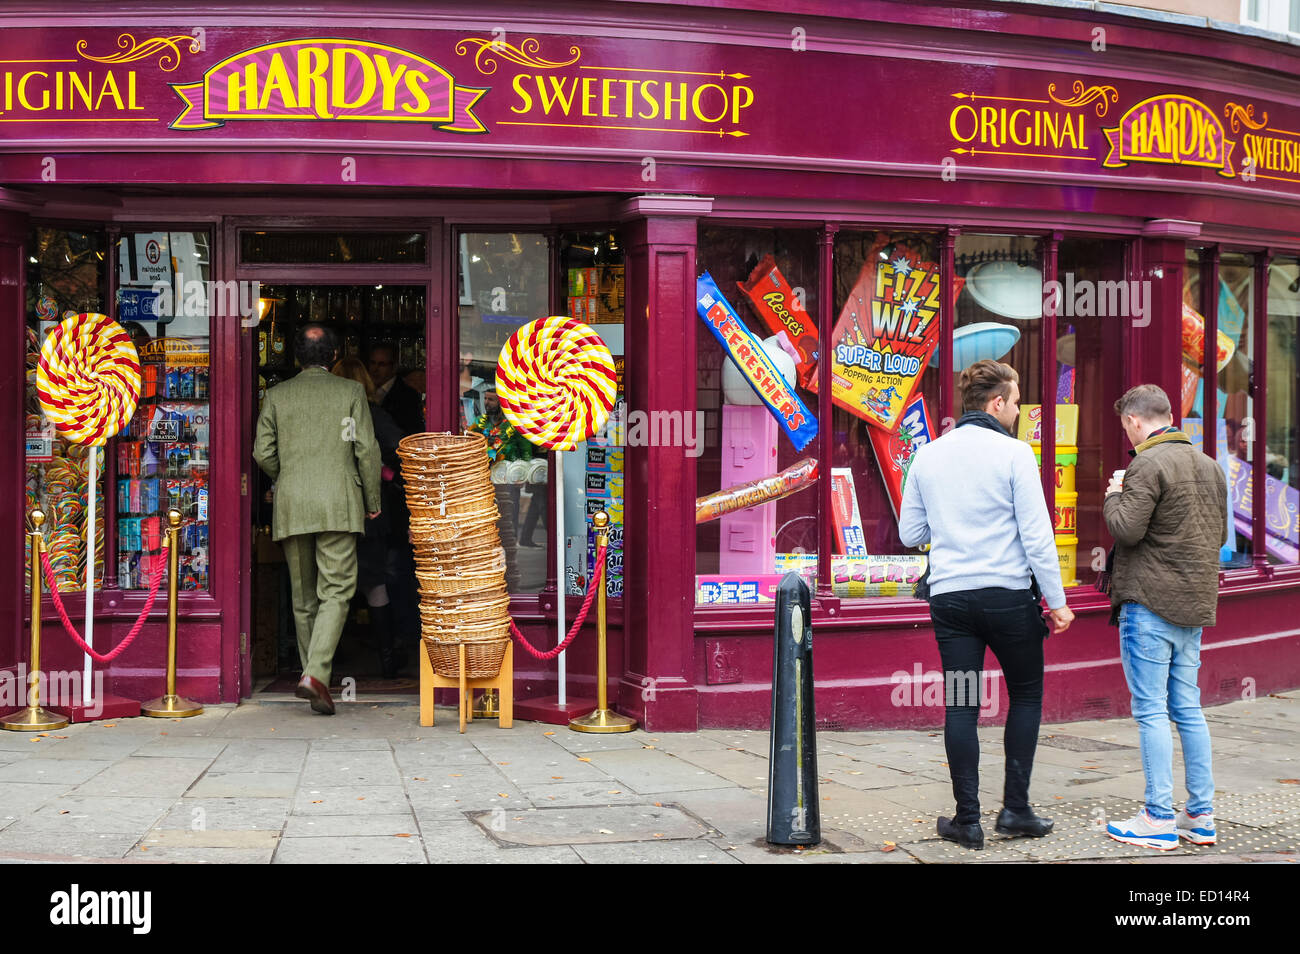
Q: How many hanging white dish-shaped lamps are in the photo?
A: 2